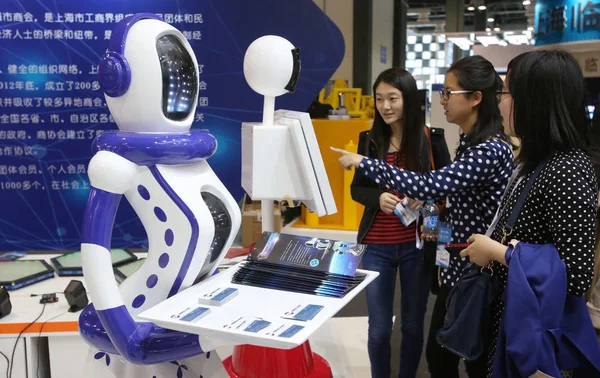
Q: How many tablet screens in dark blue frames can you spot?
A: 3